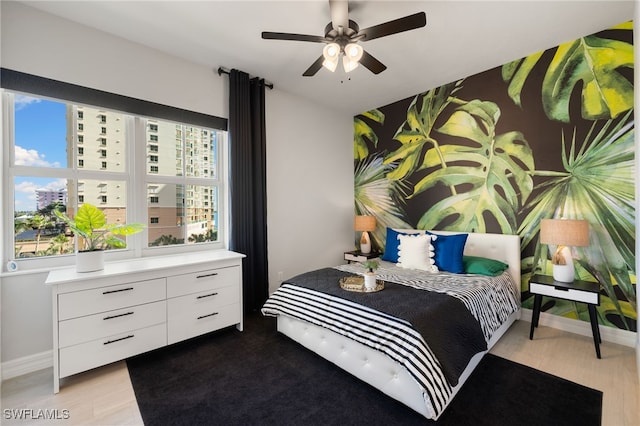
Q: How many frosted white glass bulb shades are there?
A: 4